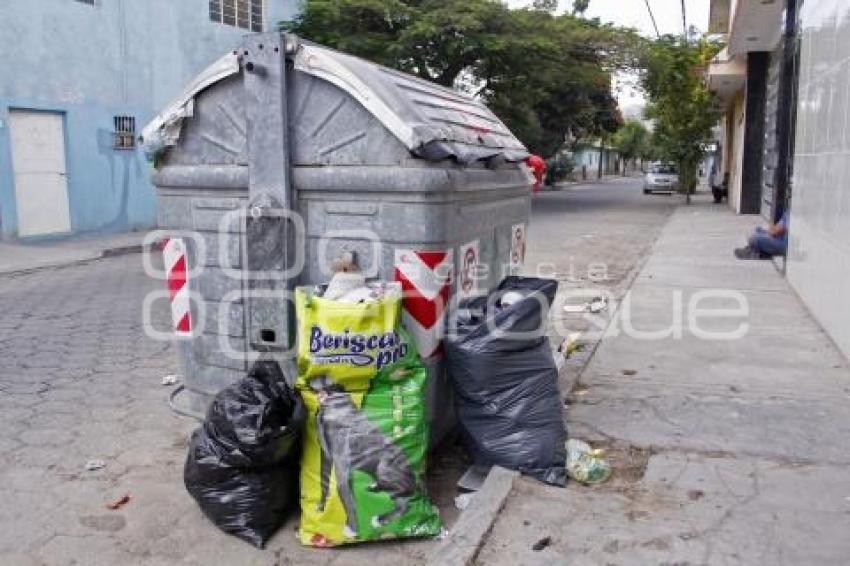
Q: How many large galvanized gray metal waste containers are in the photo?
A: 1